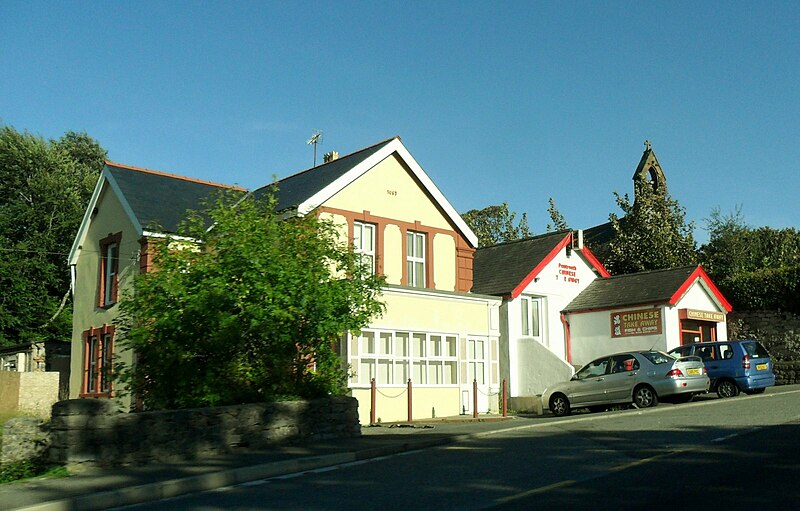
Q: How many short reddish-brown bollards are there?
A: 4